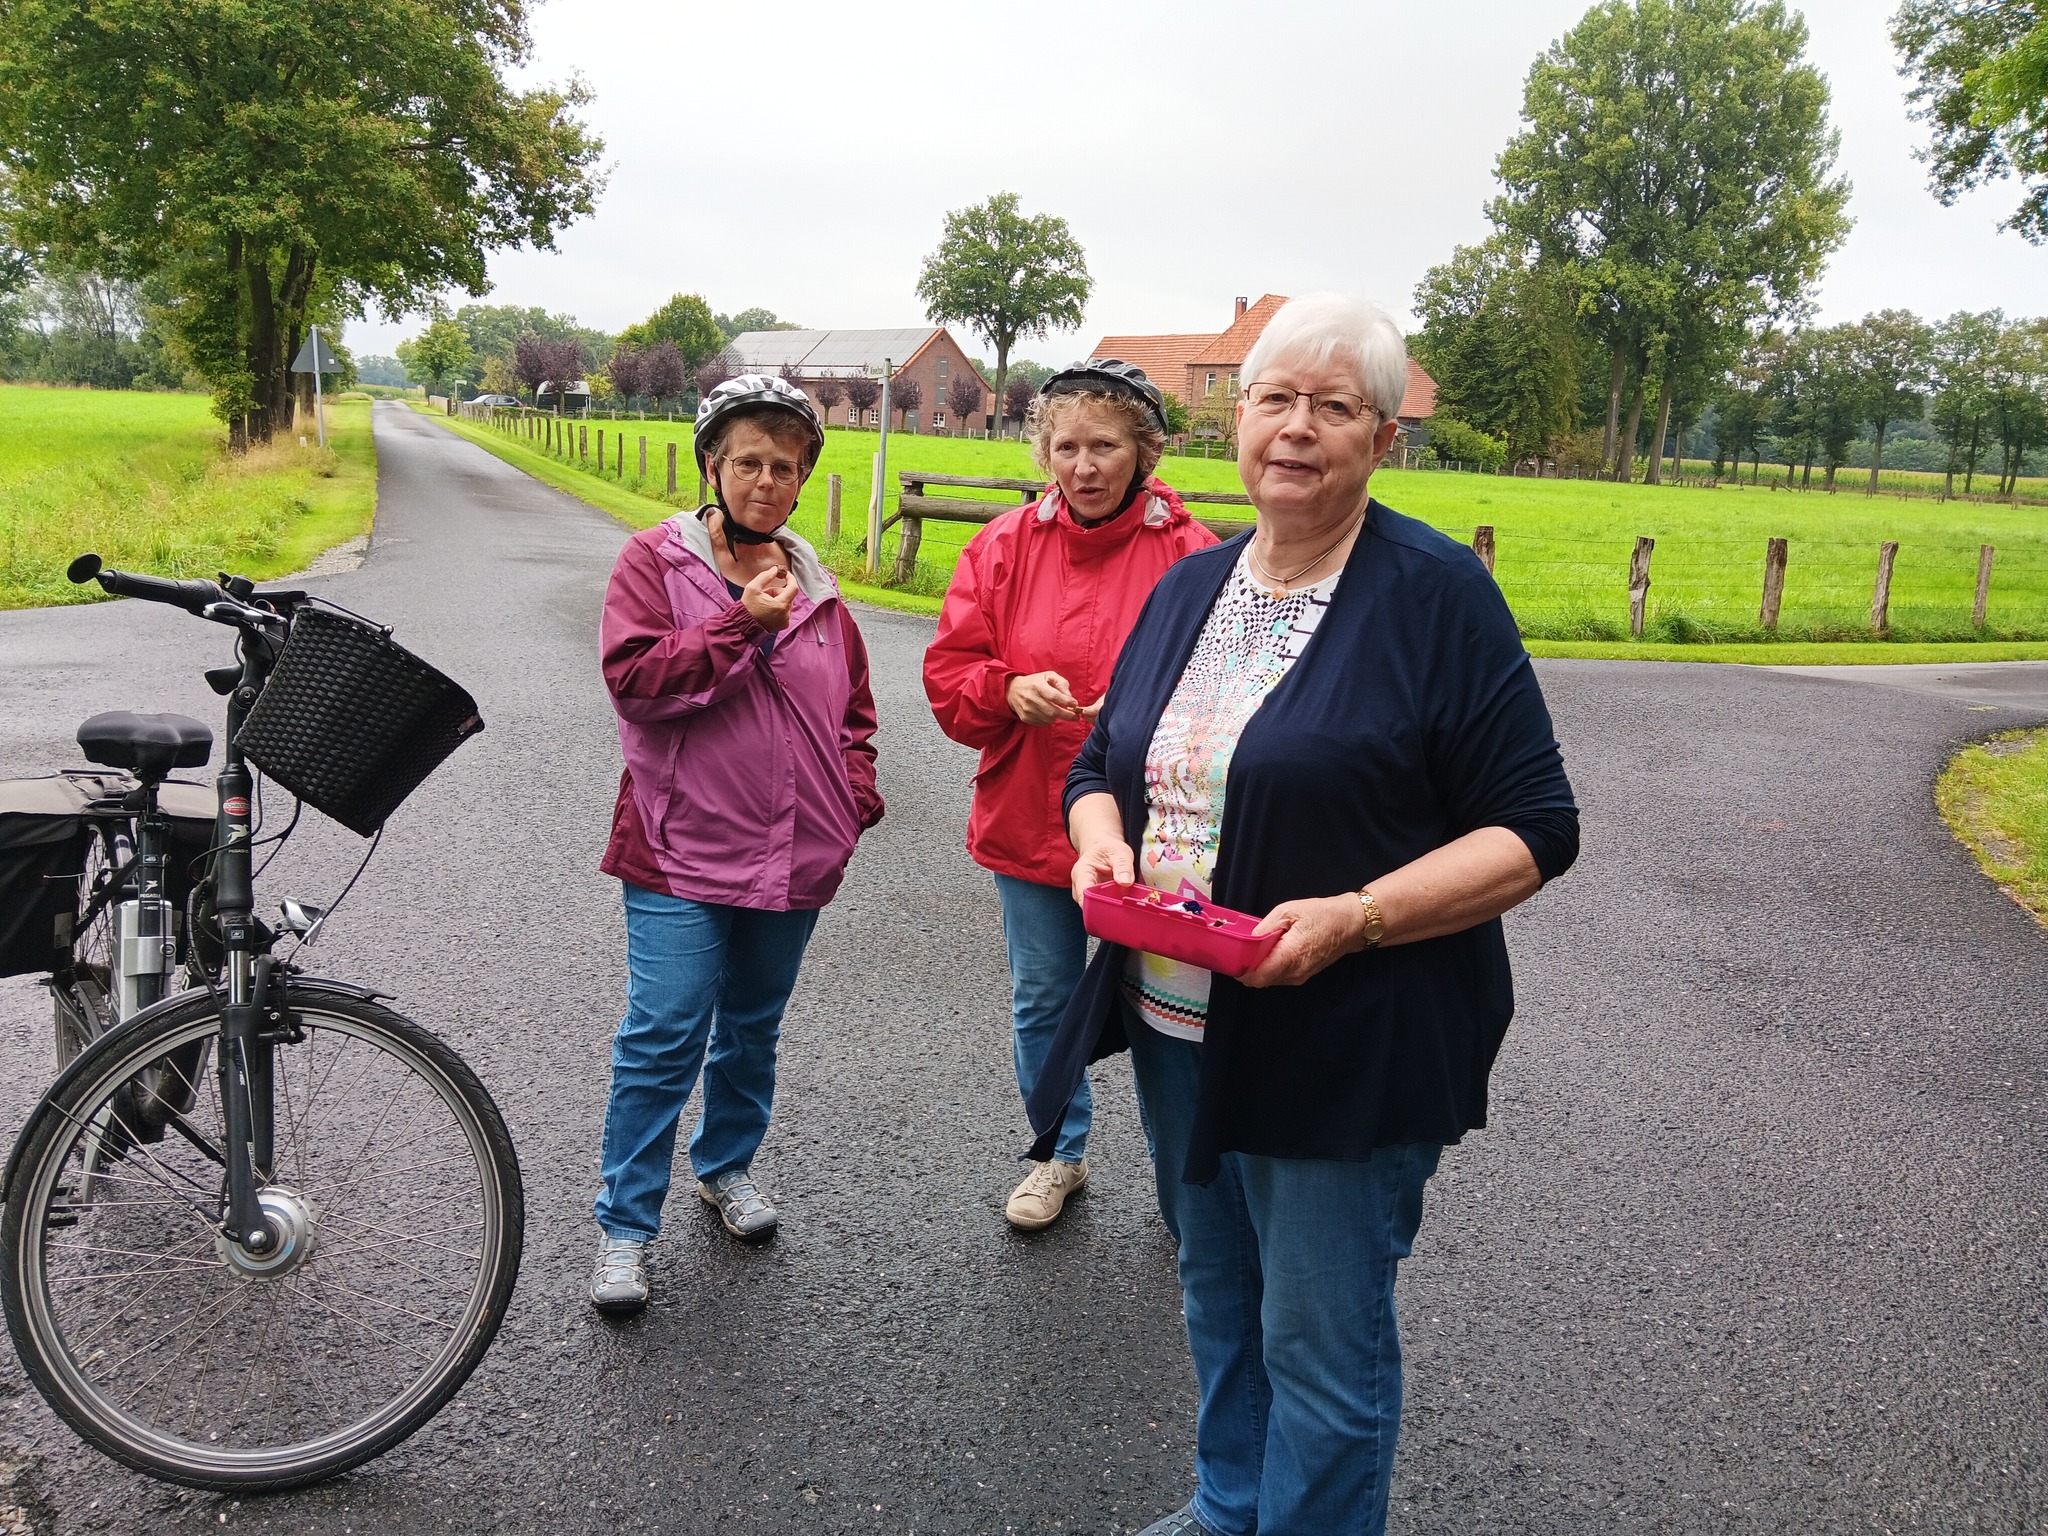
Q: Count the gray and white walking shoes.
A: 2